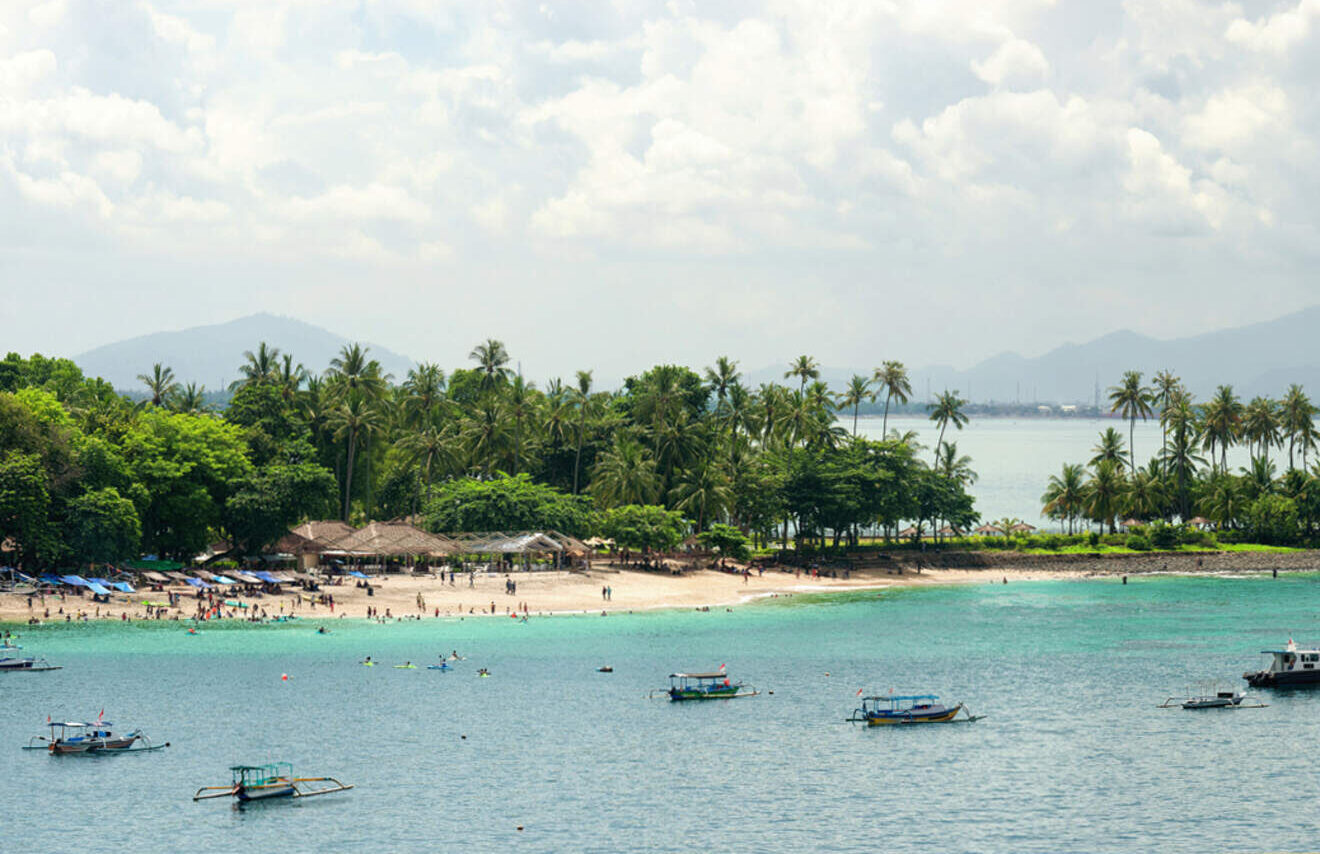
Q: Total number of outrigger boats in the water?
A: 6